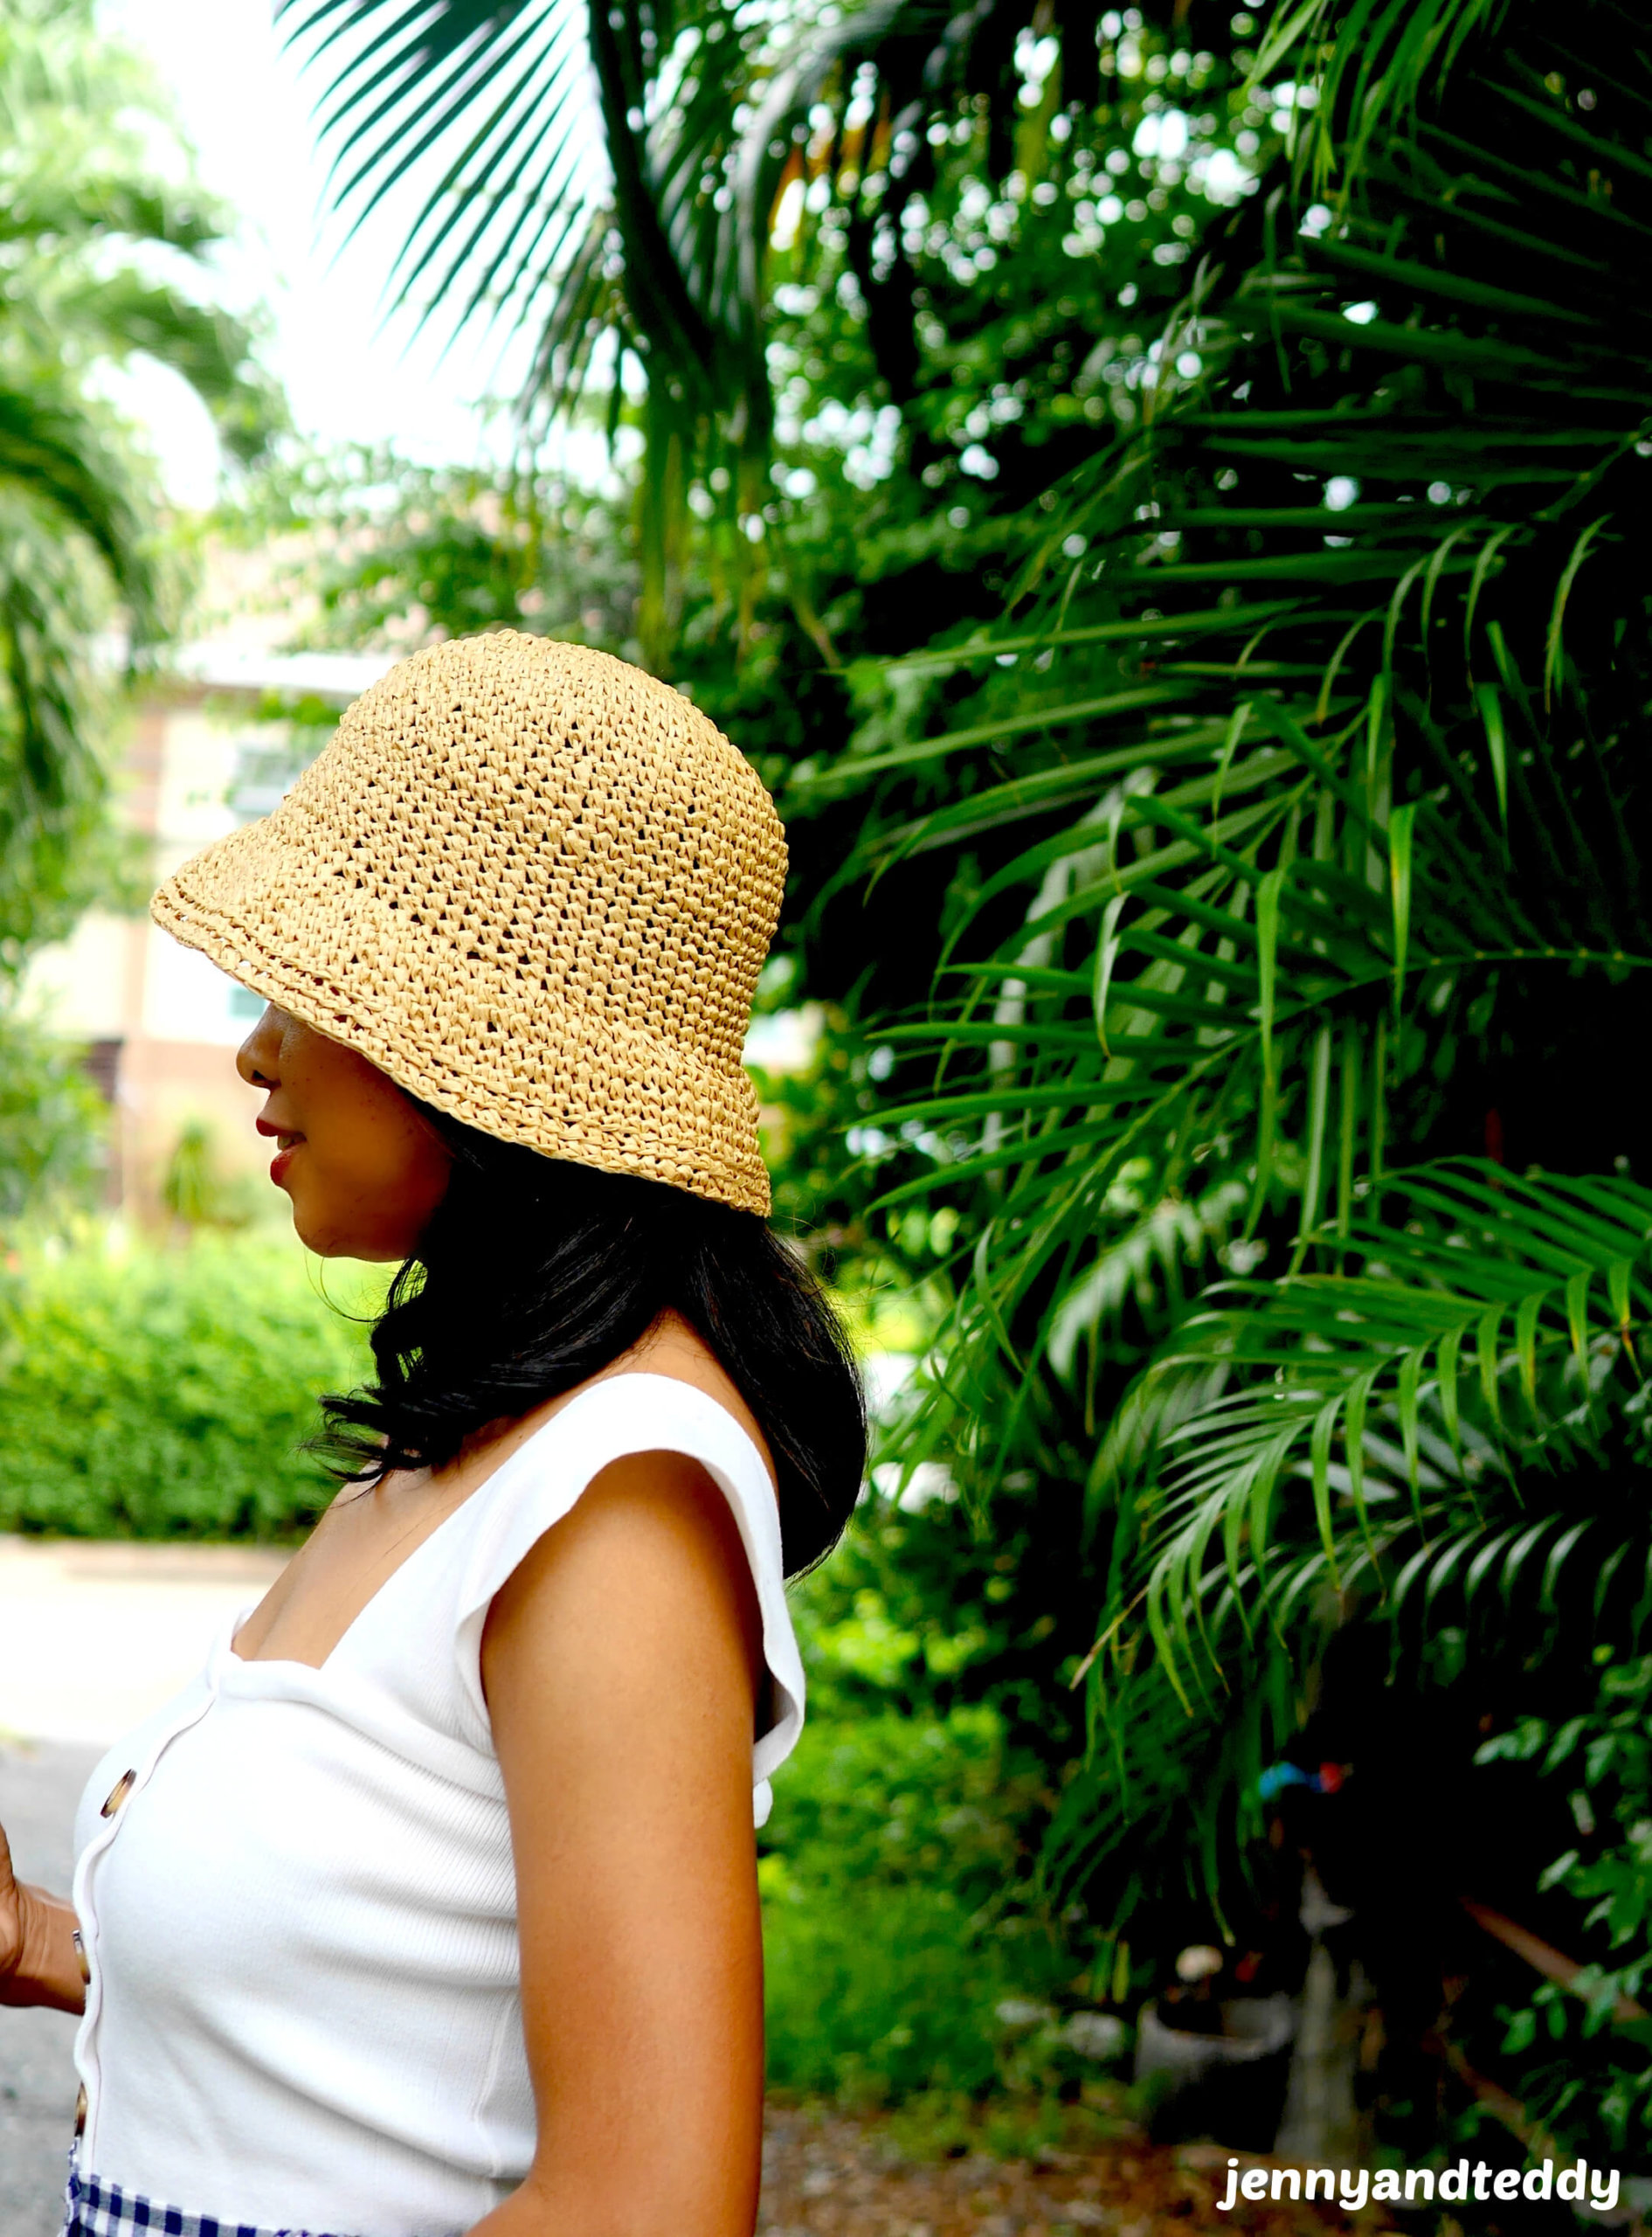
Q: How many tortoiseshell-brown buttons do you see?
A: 3